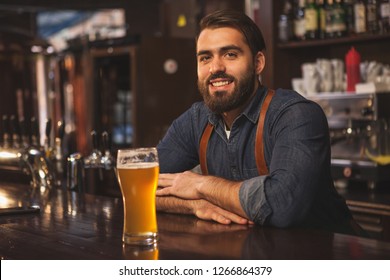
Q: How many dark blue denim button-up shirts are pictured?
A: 1